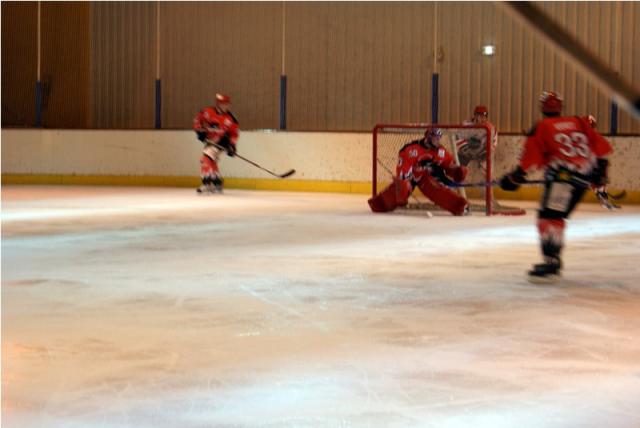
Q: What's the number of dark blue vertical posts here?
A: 5